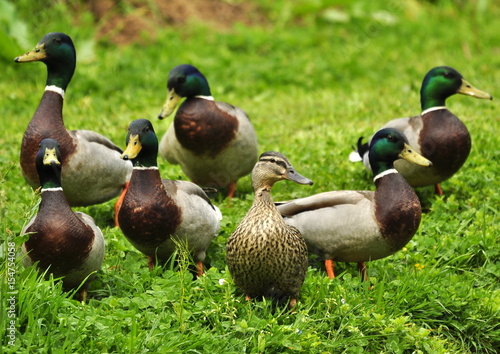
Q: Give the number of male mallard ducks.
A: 6